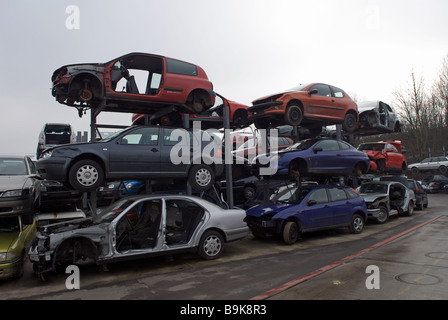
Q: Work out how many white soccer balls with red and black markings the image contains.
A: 0